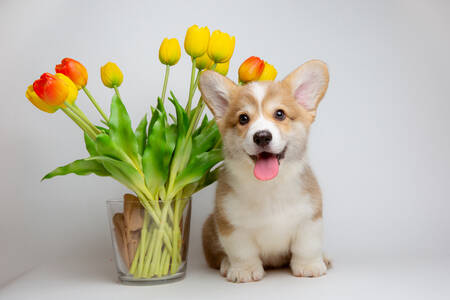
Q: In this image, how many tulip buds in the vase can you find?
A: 12